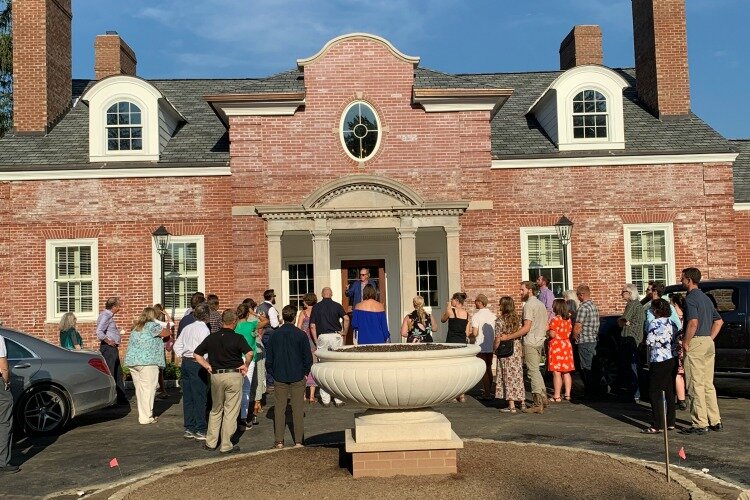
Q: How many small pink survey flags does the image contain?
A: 2